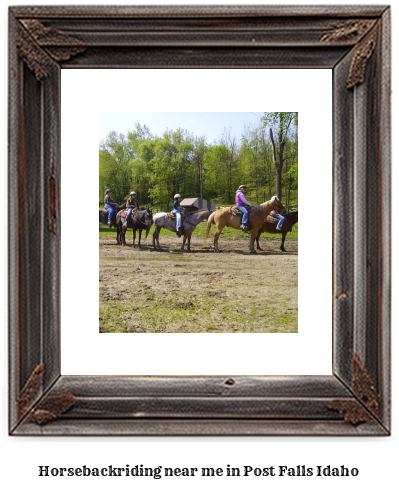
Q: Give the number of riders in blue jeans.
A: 5